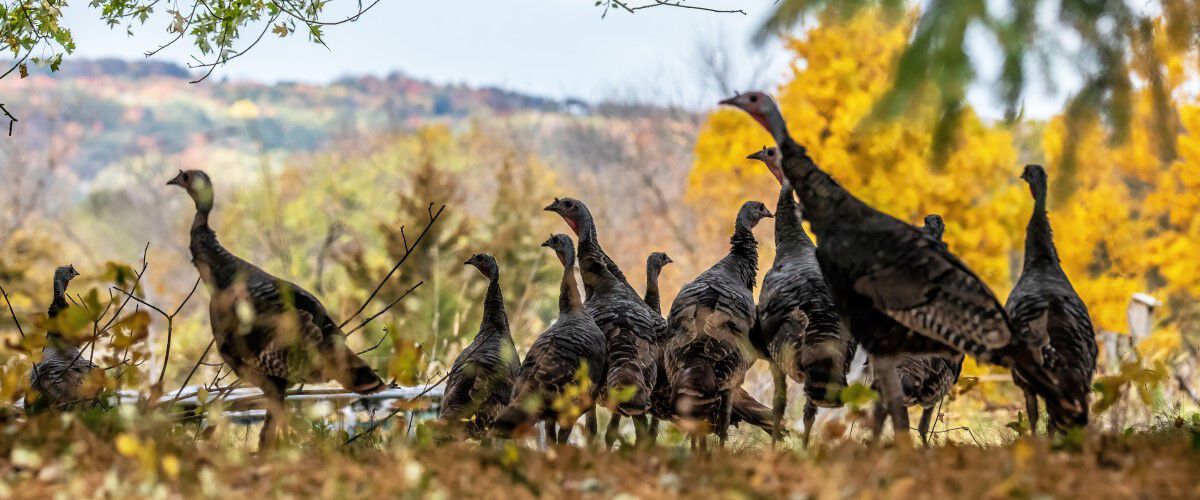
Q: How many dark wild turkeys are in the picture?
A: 11